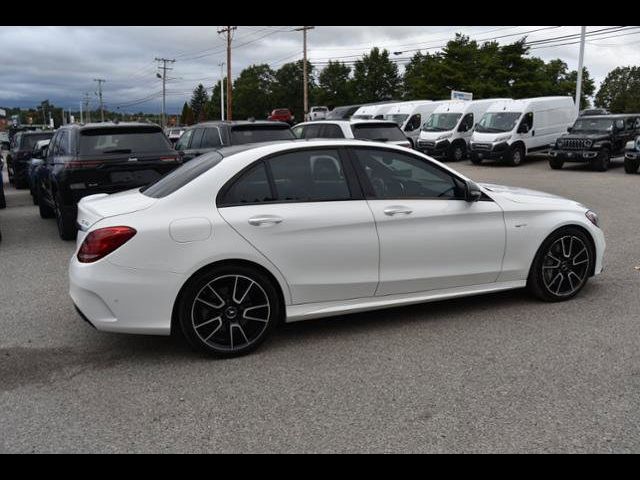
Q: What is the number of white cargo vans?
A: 4